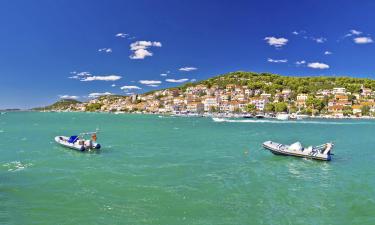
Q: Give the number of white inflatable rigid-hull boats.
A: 2